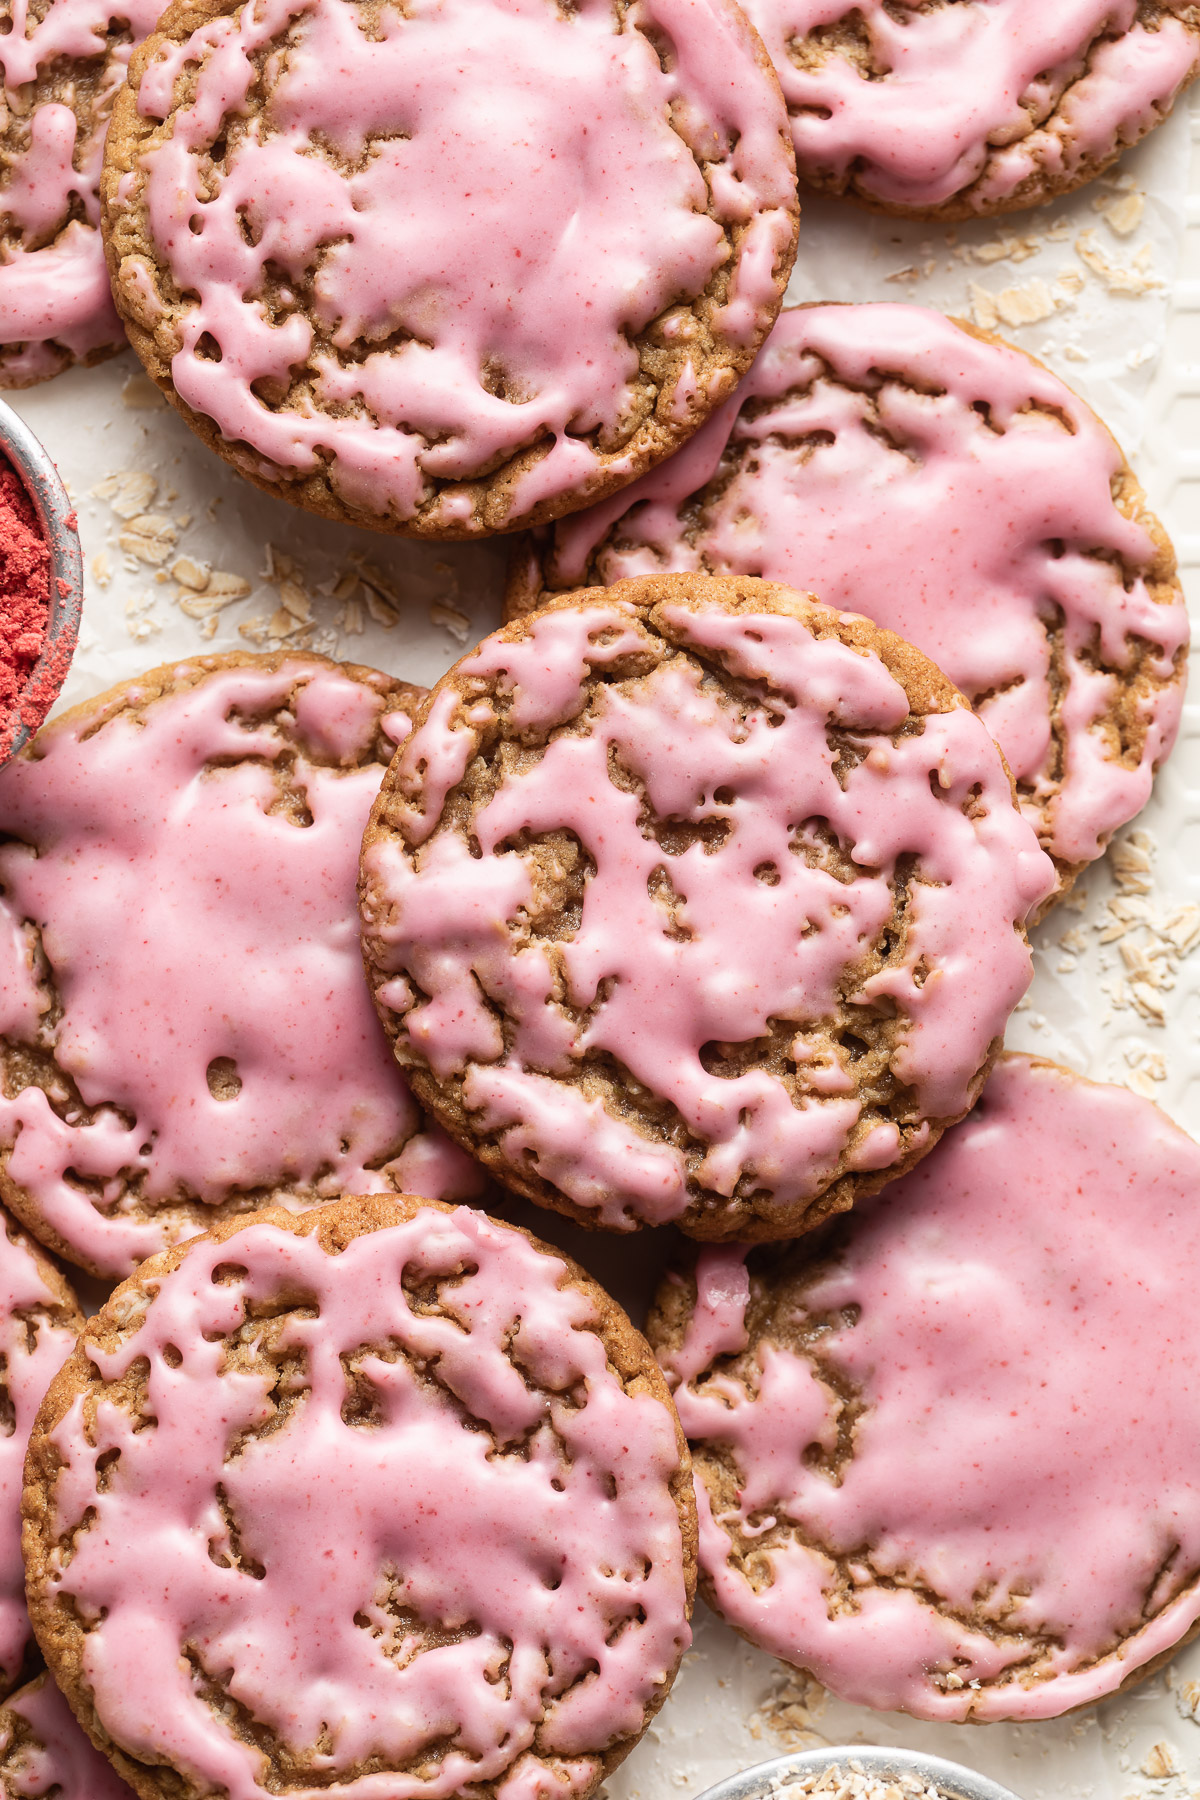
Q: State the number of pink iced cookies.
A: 10